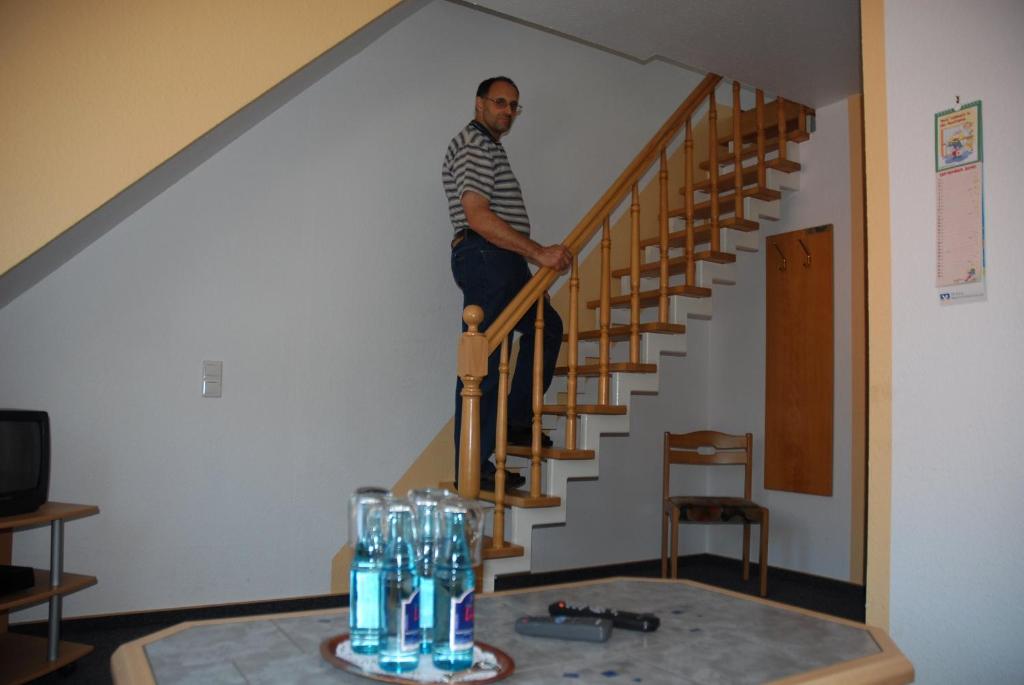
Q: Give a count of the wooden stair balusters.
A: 12